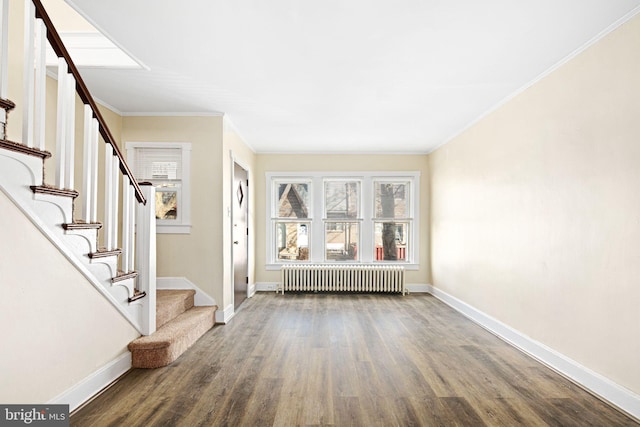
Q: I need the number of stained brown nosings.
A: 7